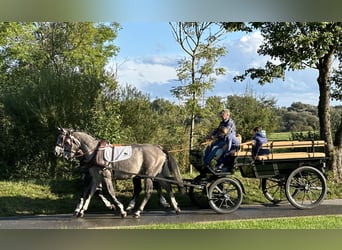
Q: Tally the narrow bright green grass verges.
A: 1